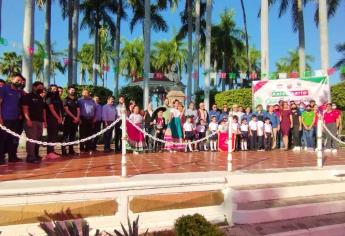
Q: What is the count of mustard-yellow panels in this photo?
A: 2